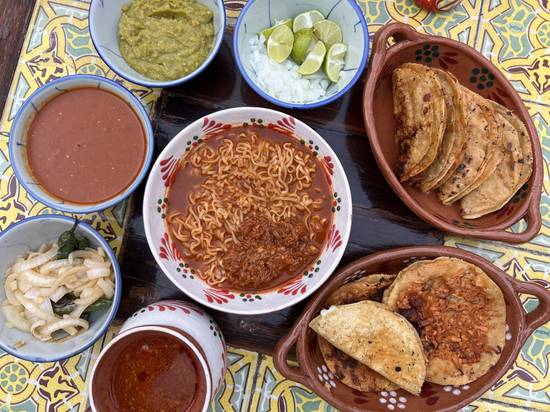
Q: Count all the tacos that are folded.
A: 5